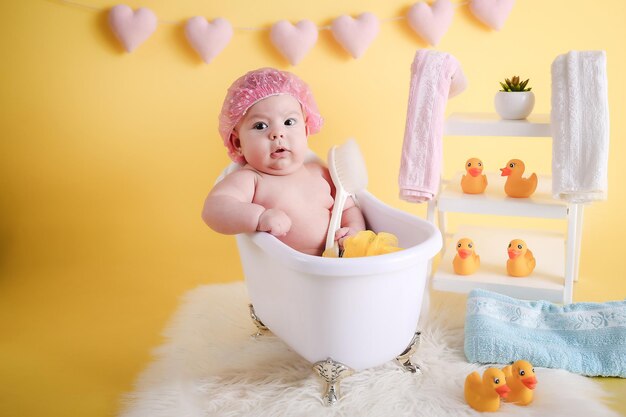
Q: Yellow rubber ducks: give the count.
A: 6